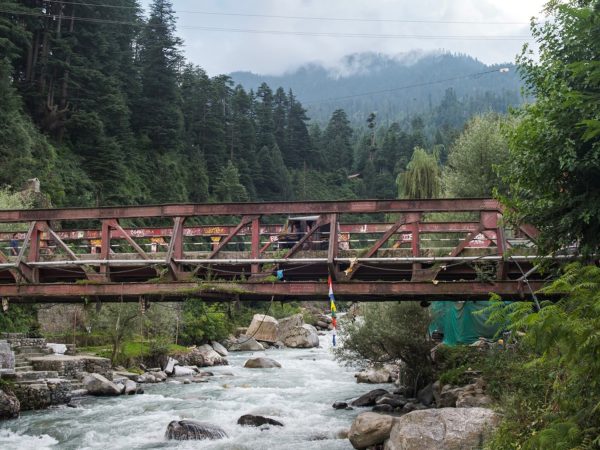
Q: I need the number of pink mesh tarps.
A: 0